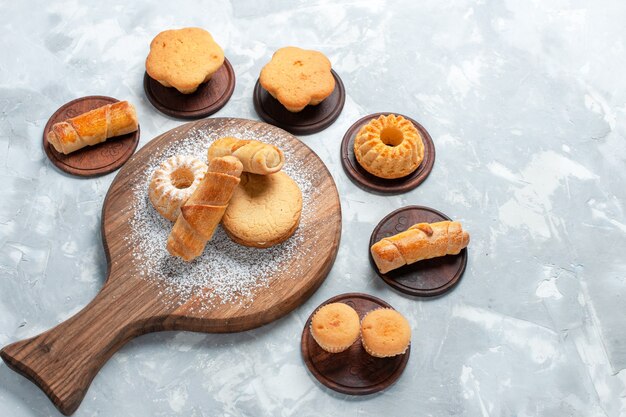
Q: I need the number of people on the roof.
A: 0